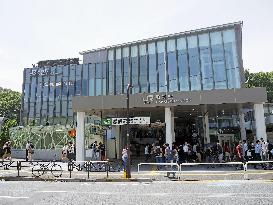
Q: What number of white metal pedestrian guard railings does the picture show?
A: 3